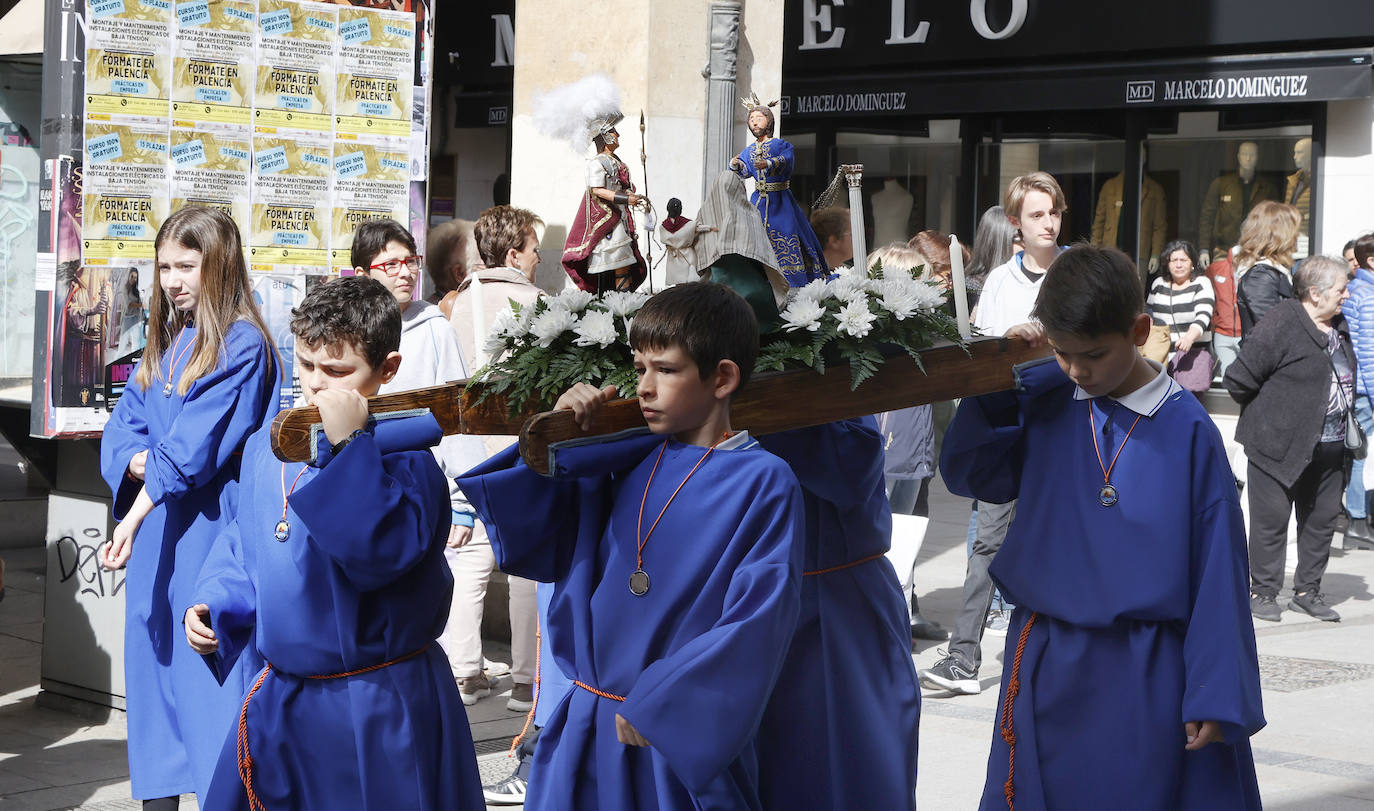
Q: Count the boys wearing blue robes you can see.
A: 3